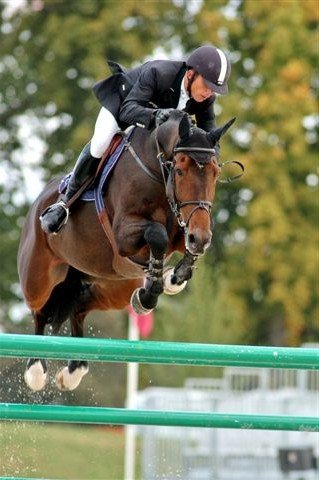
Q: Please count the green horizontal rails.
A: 2